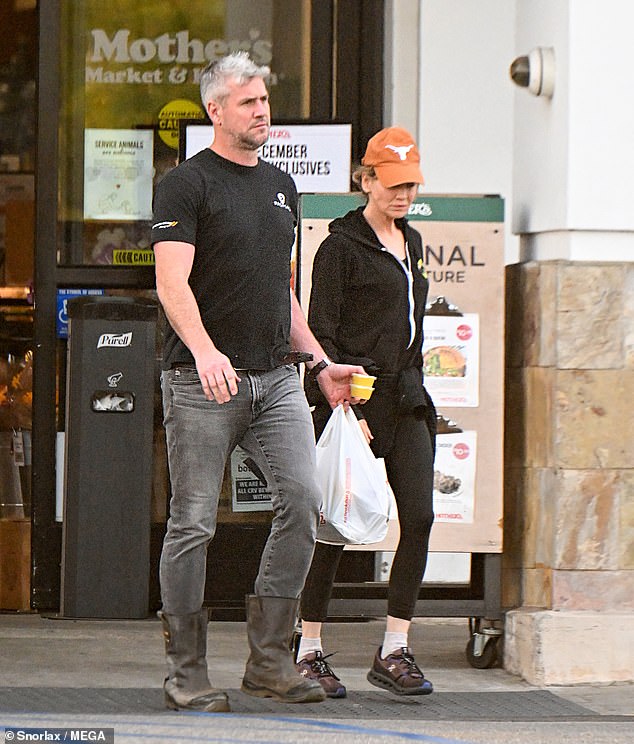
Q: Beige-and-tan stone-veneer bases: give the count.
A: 1